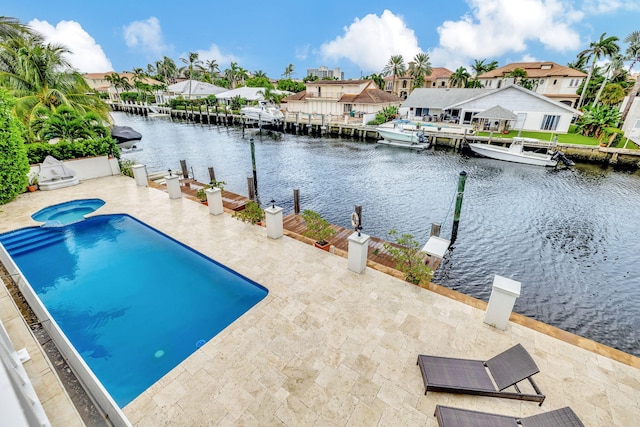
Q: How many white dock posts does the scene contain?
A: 6